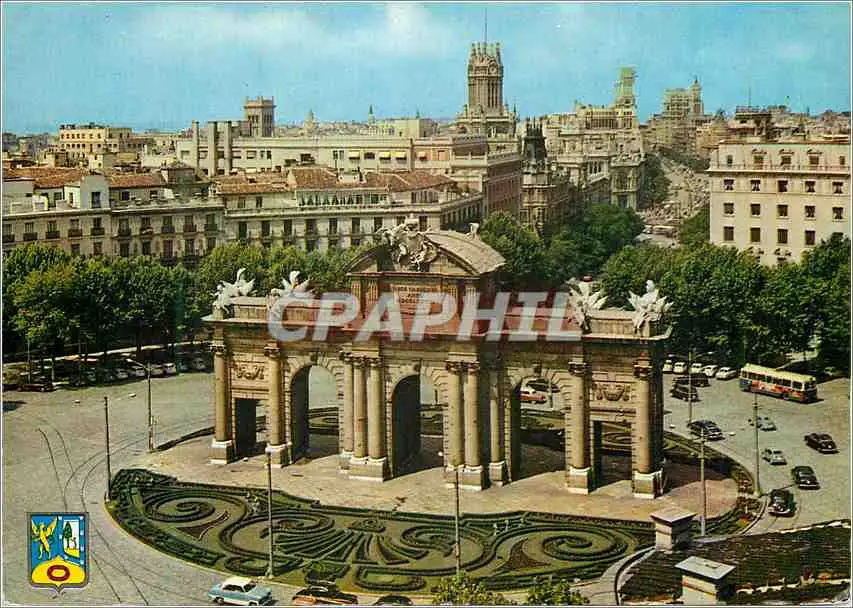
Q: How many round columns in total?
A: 10